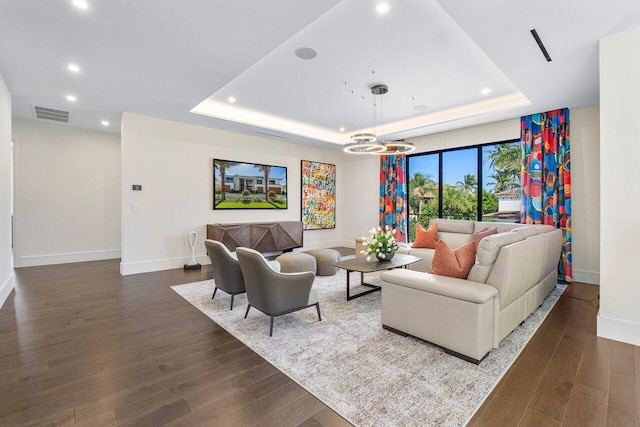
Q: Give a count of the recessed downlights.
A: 8